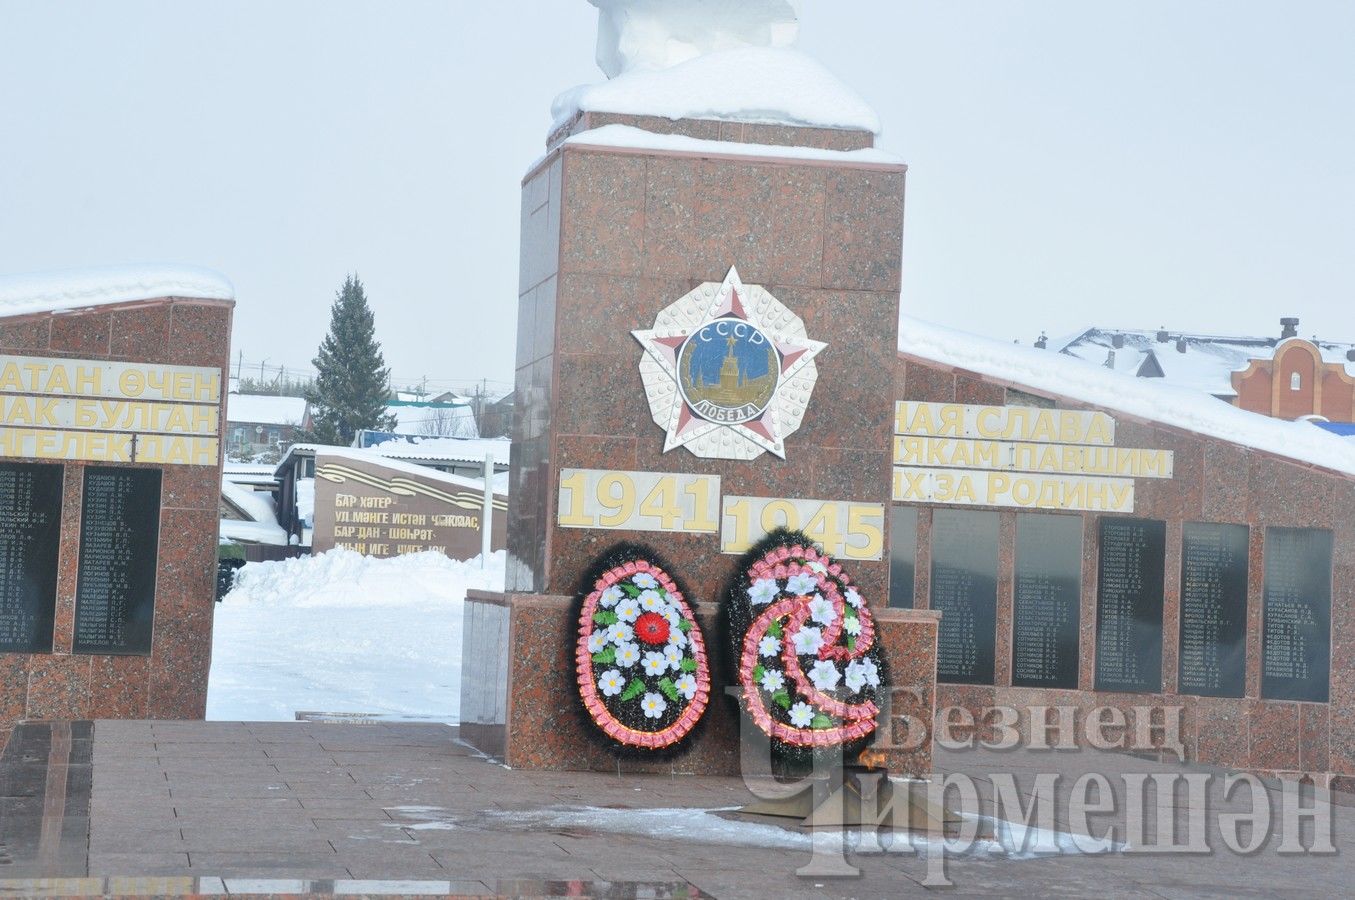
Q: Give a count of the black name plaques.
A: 8